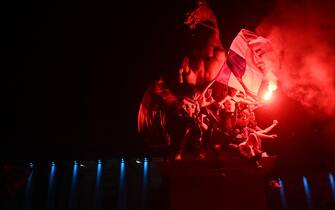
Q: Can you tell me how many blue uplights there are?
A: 9